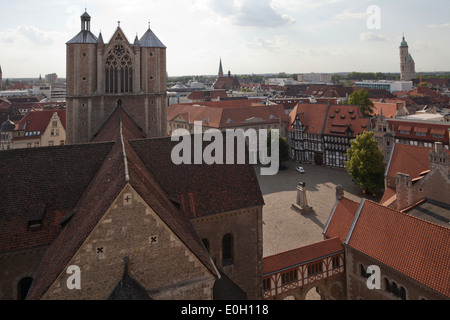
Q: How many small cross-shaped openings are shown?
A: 3